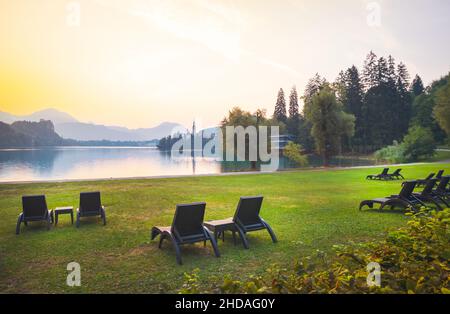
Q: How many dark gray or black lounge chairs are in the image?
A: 11